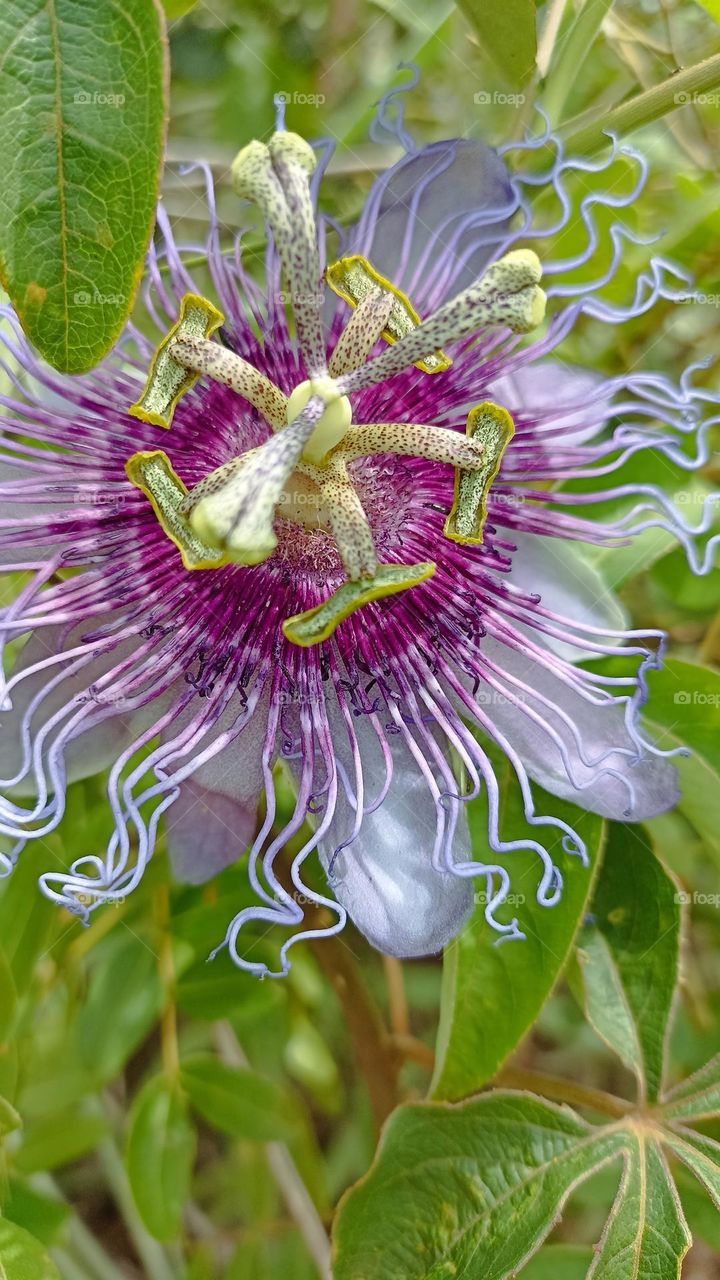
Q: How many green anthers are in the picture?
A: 5